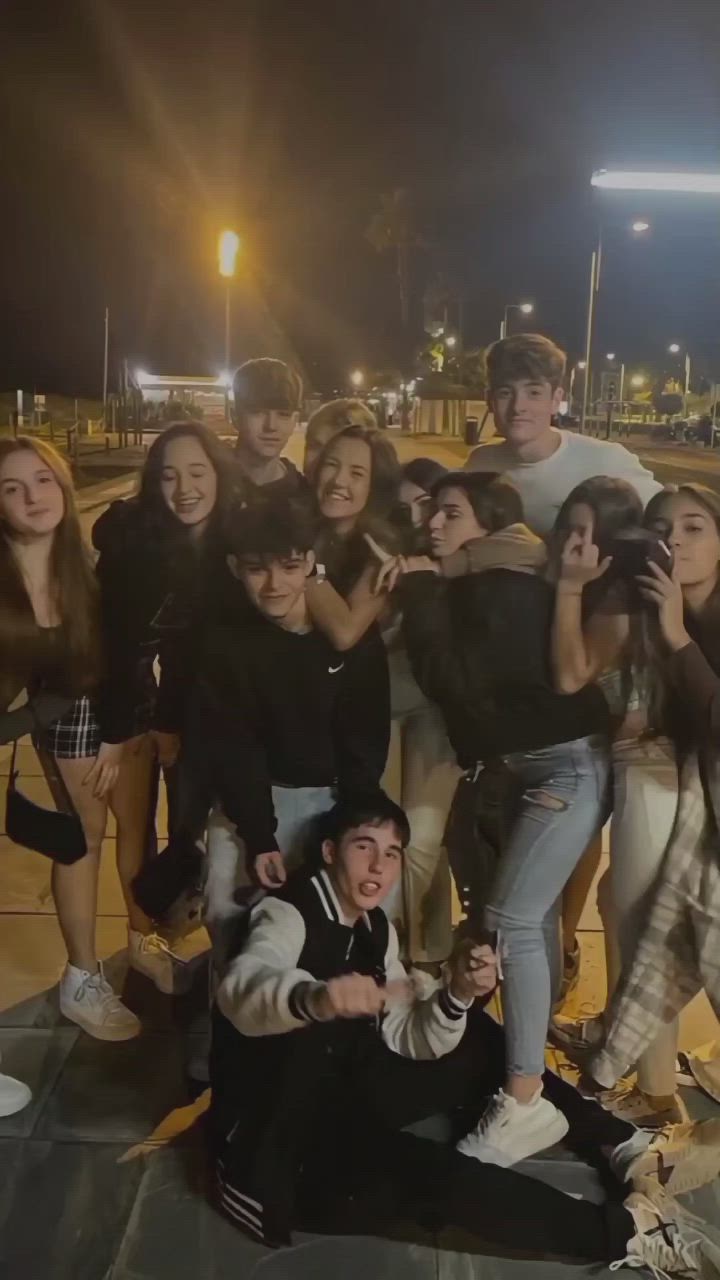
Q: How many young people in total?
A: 12